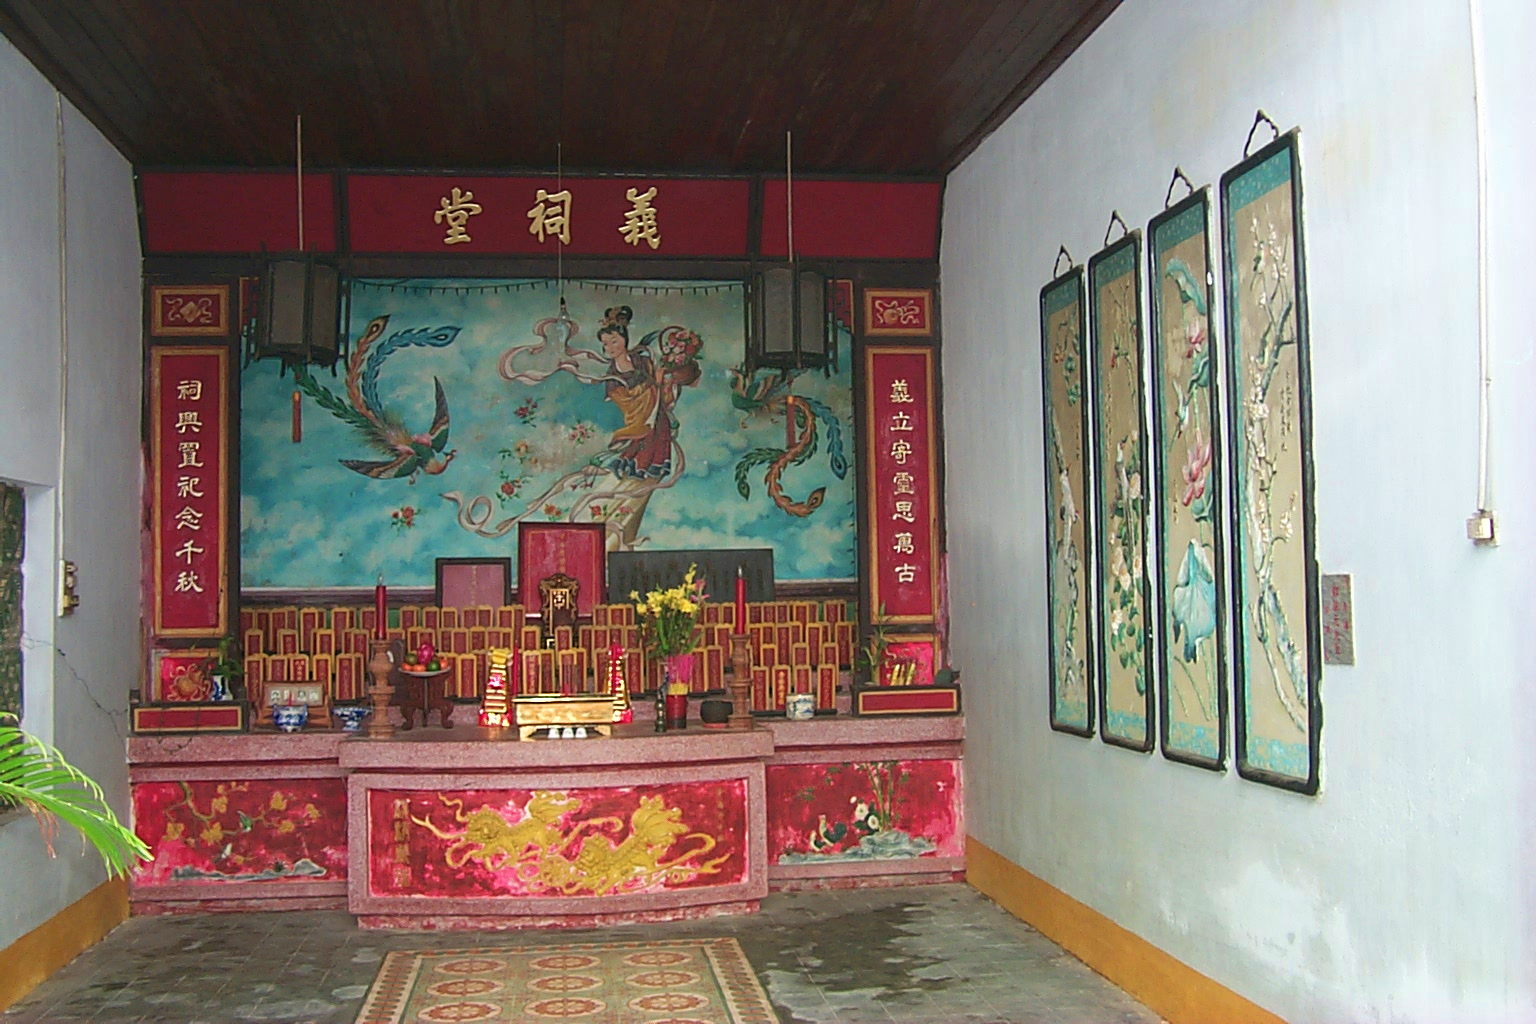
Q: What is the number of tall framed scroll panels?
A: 4